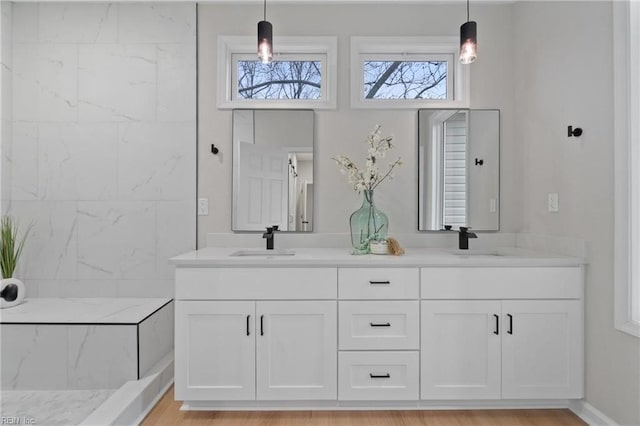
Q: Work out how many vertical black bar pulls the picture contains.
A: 4